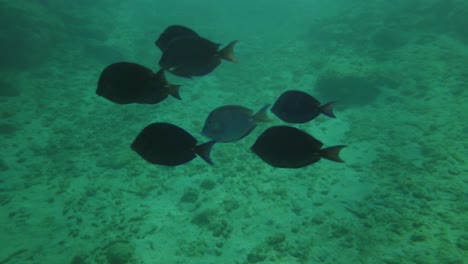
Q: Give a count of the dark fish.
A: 6